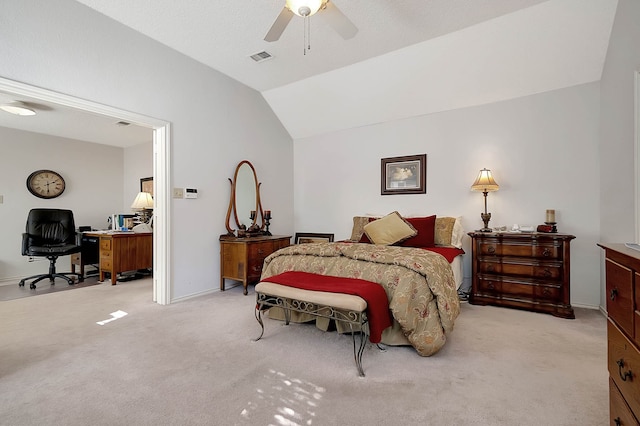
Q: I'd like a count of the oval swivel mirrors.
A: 1